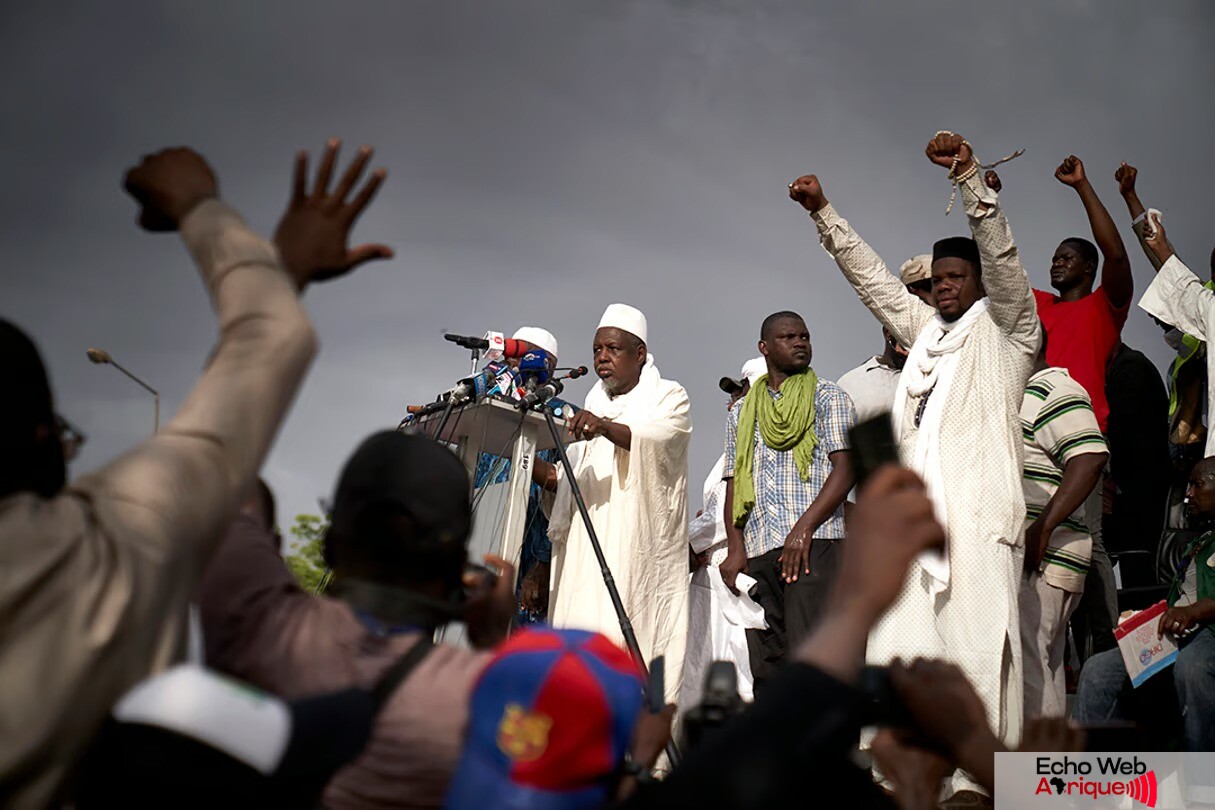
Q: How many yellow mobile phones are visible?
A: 0